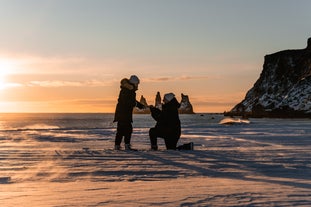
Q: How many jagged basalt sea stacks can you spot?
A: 3